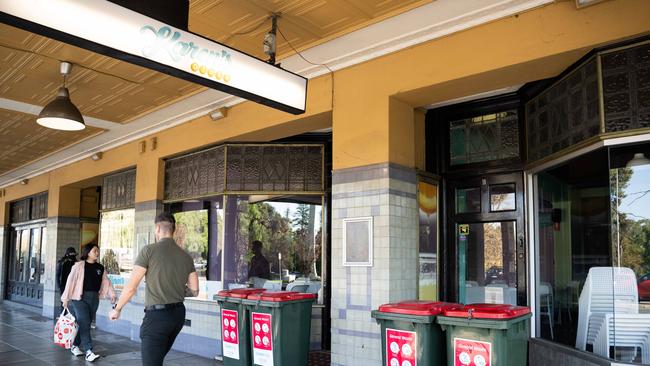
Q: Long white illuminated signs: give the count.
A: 1